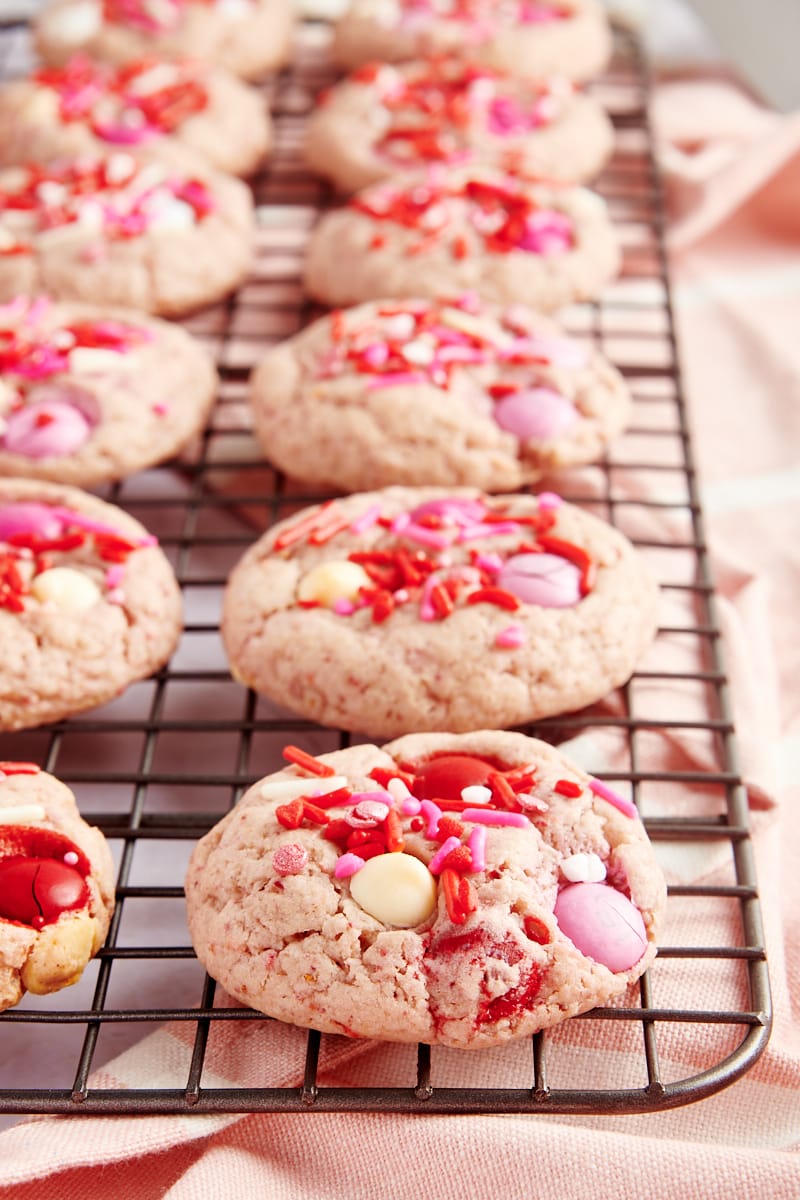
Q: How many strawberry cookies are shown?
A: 12